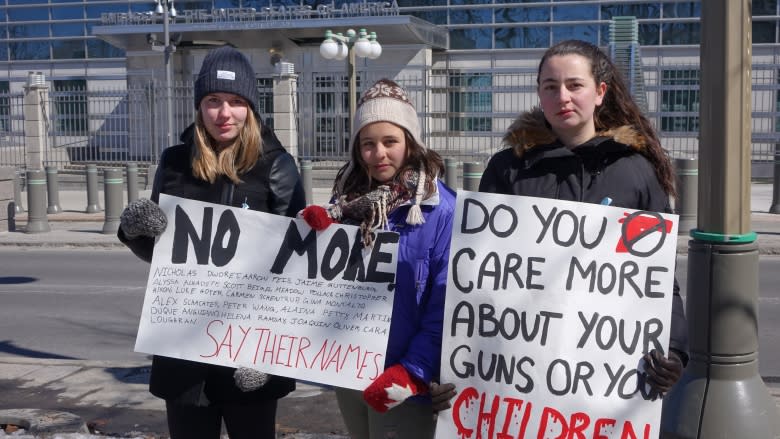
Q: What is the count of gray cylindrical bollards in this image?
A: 11